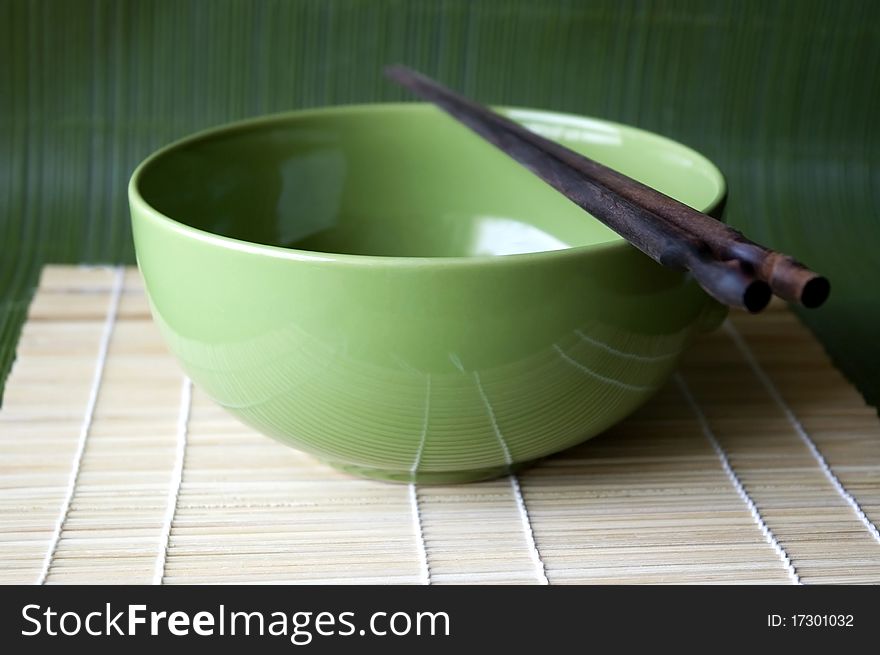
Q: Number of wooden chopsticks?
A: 2